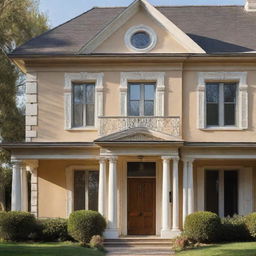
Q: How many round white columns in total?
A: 8